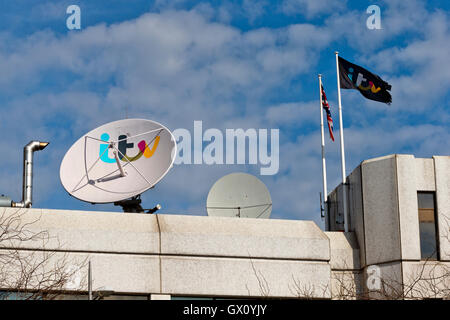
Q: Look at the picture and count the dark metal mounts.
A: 1